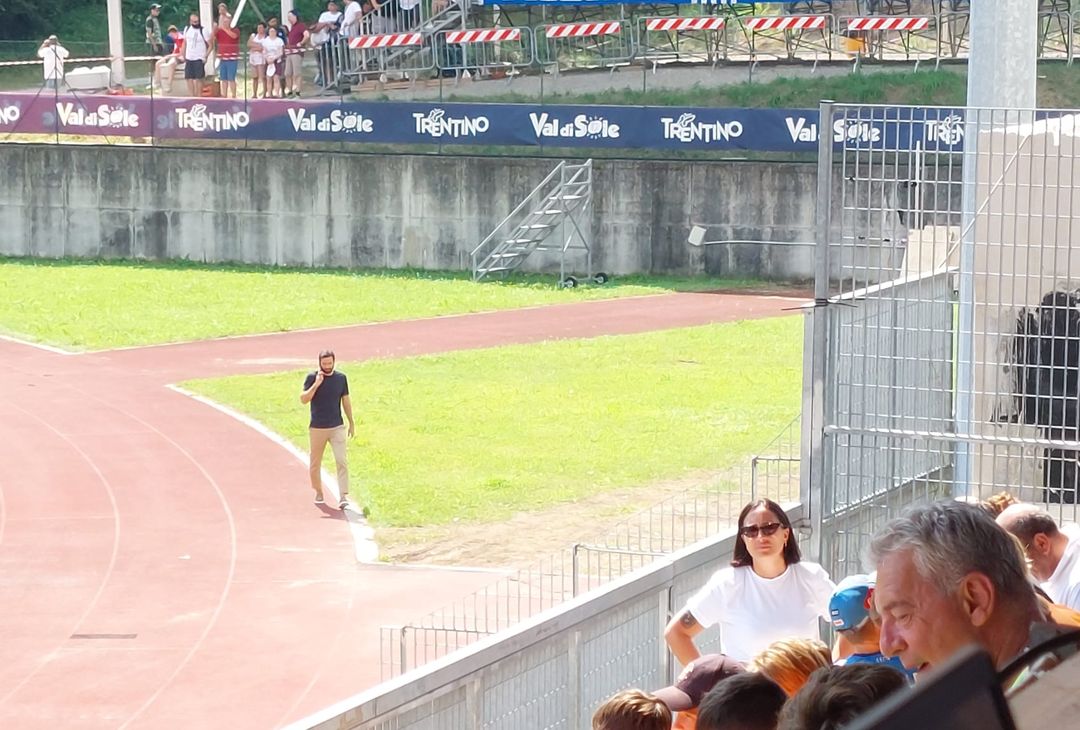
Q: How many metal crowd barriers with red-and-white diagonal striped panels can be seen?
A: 6